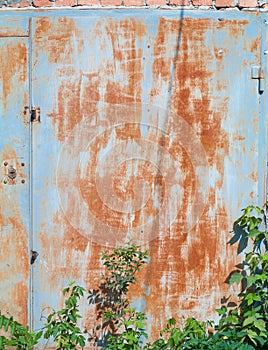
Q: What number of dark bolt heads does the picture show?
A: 4